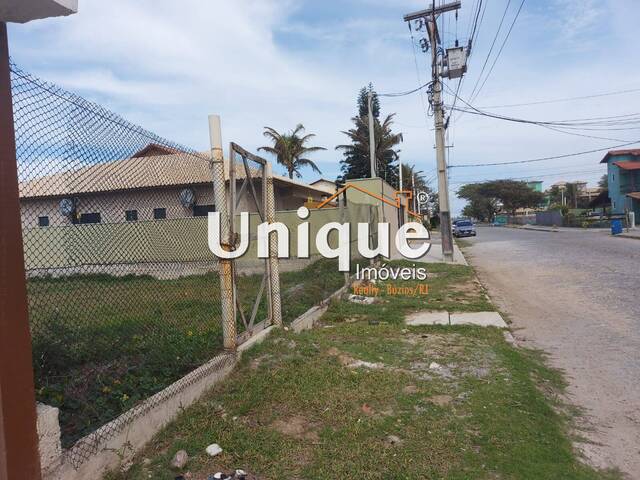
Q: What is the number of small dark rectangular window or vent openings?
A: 5